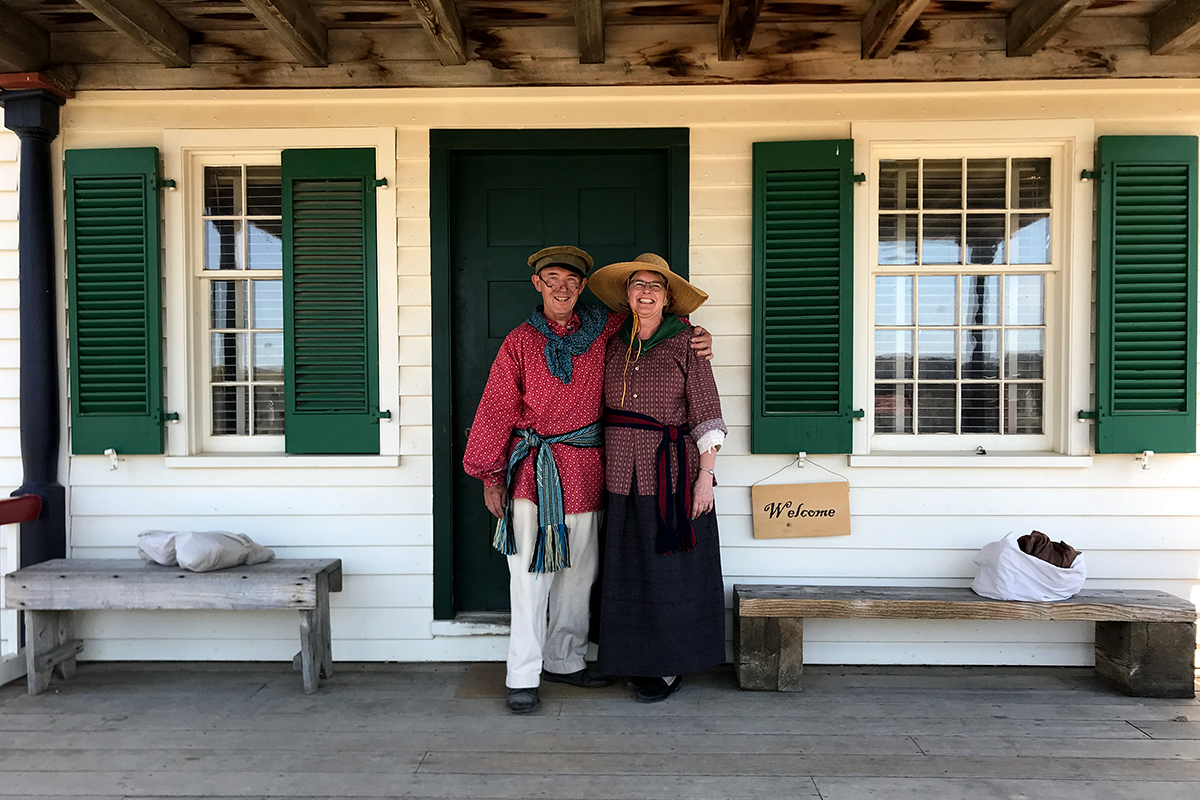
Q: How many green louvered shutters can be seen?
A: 4